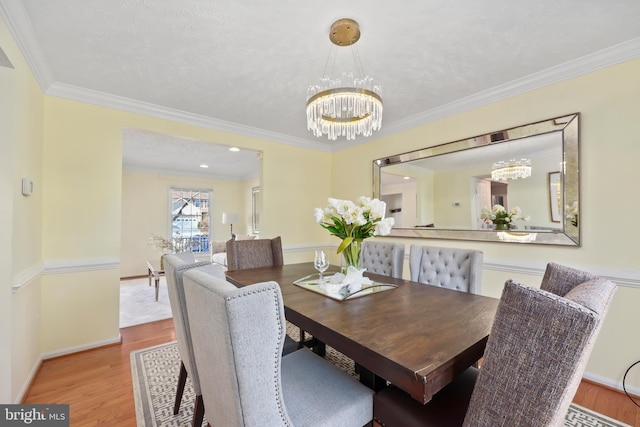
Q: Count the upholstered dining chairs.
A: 6